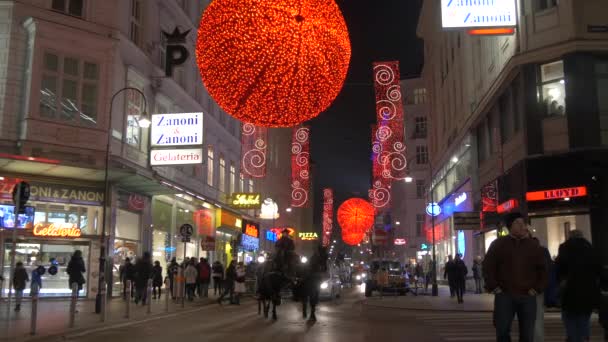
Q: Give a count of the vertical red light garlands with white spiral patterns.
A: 5